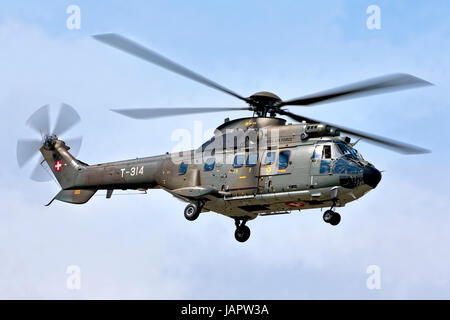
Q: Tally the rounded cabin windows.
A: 6